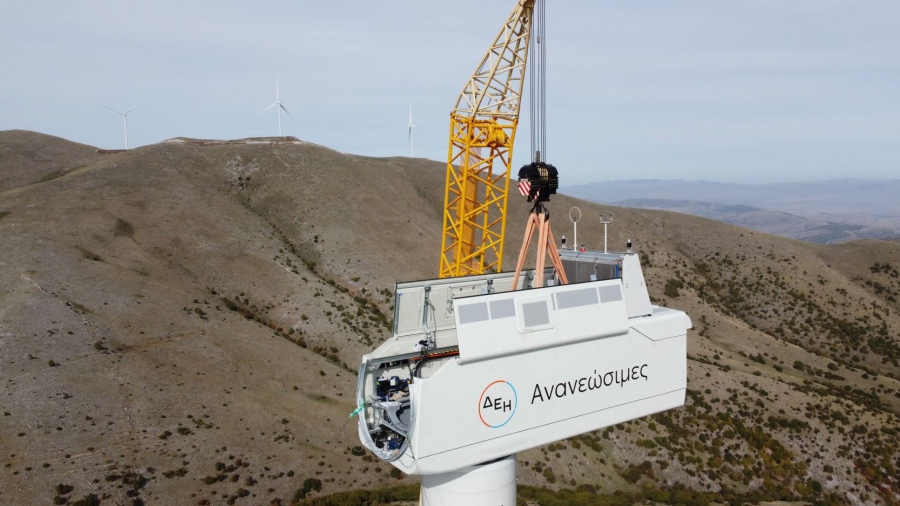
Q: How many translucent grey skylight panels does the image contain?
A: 5